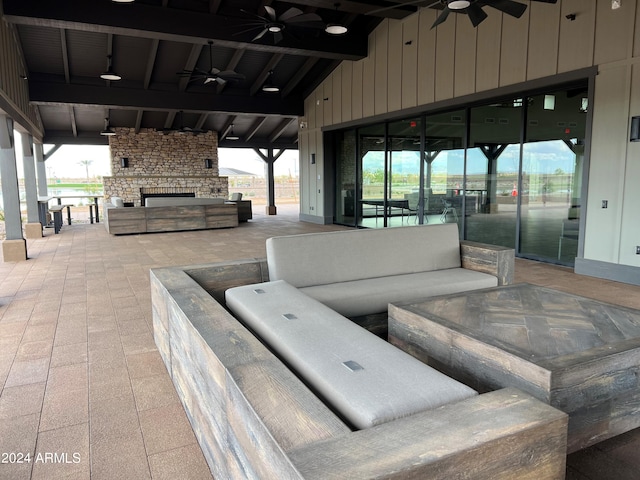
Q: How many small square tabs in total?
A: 3